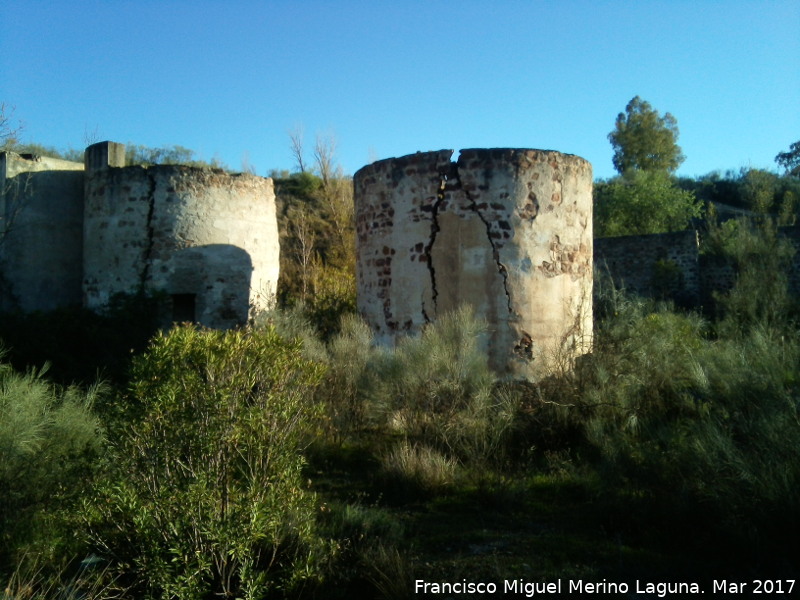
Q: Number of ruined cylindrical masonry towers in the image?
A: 2